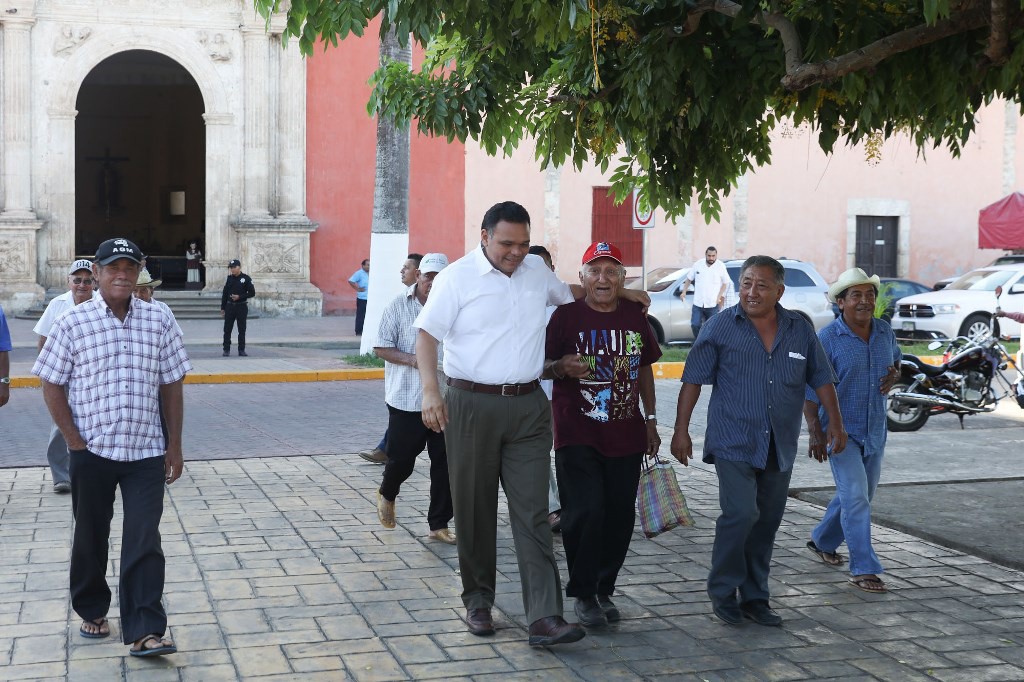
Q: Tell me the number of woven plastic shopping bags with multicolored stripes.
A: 1